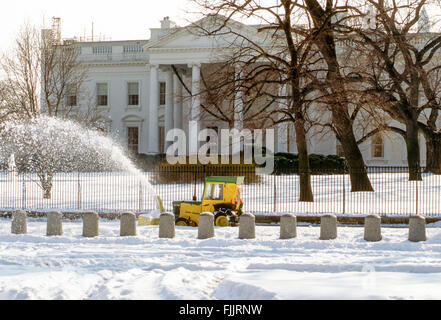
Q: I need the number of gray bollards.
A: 11